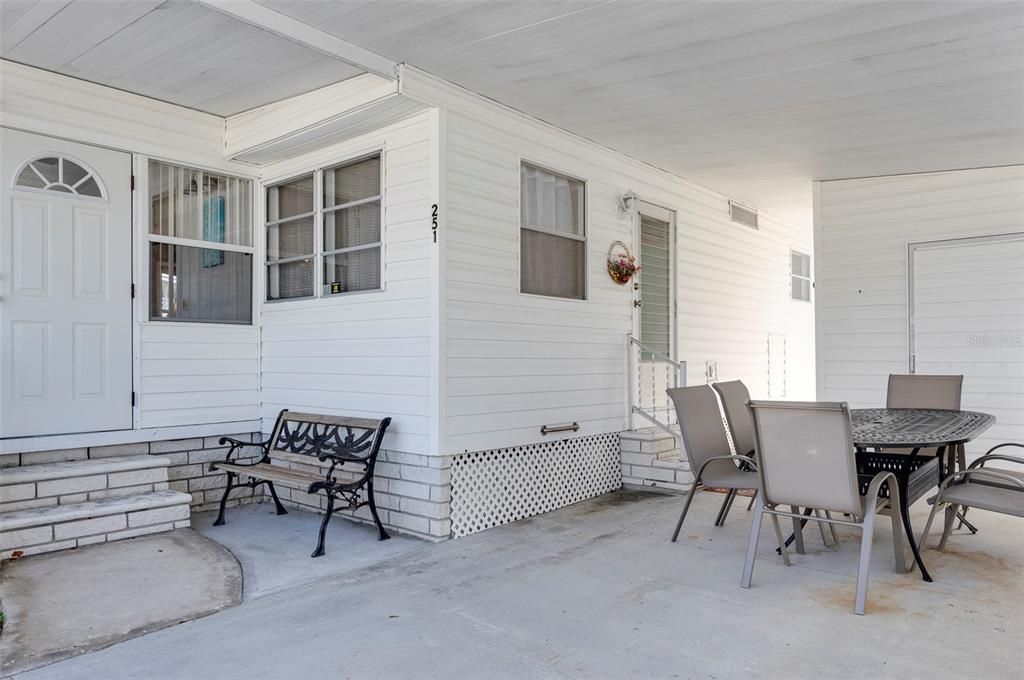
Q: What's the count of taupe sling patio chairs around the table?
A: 6